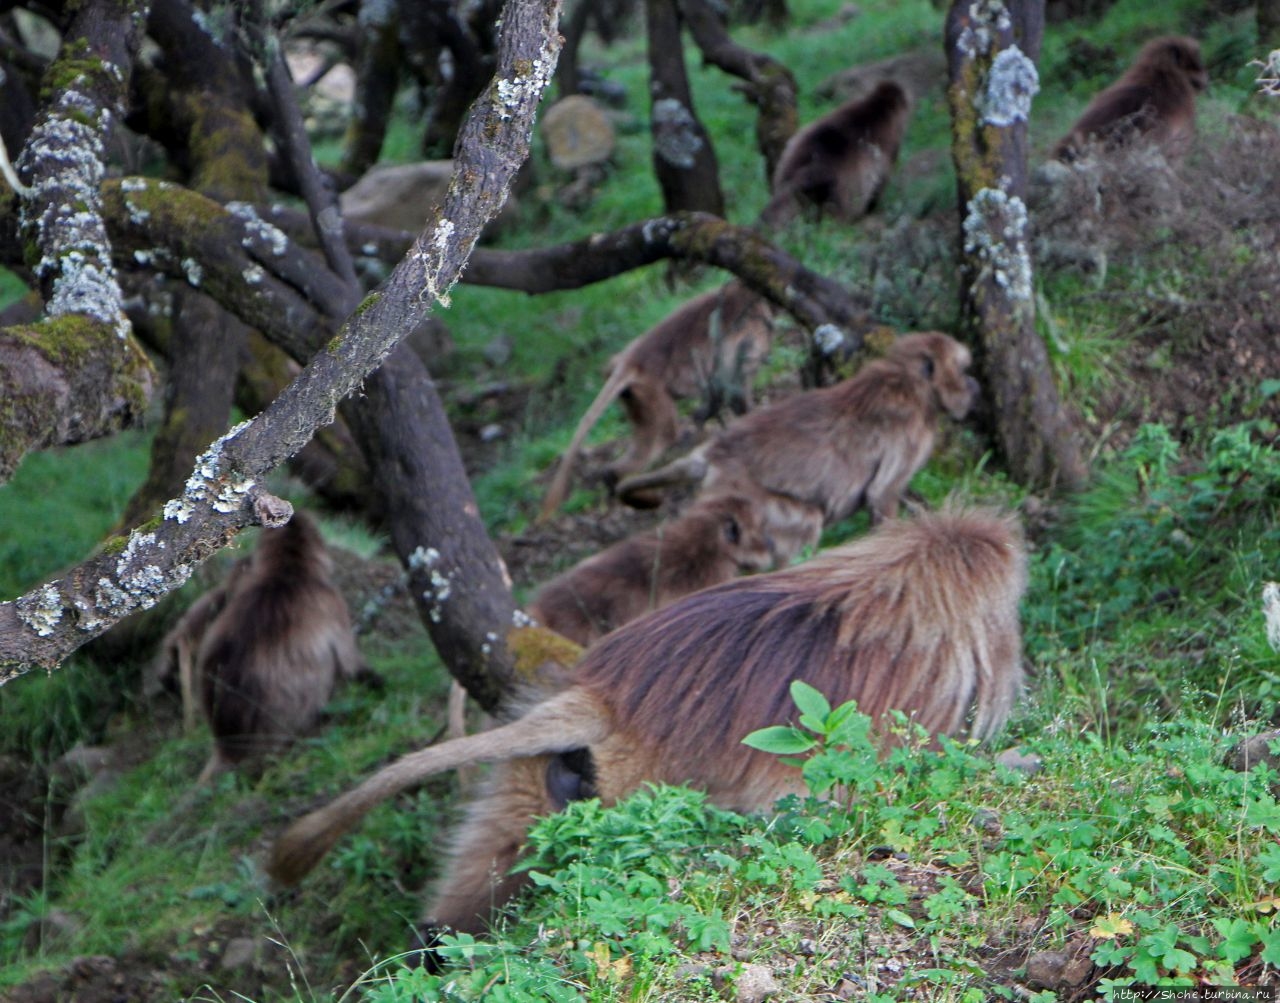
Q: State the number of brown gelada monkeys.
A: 8